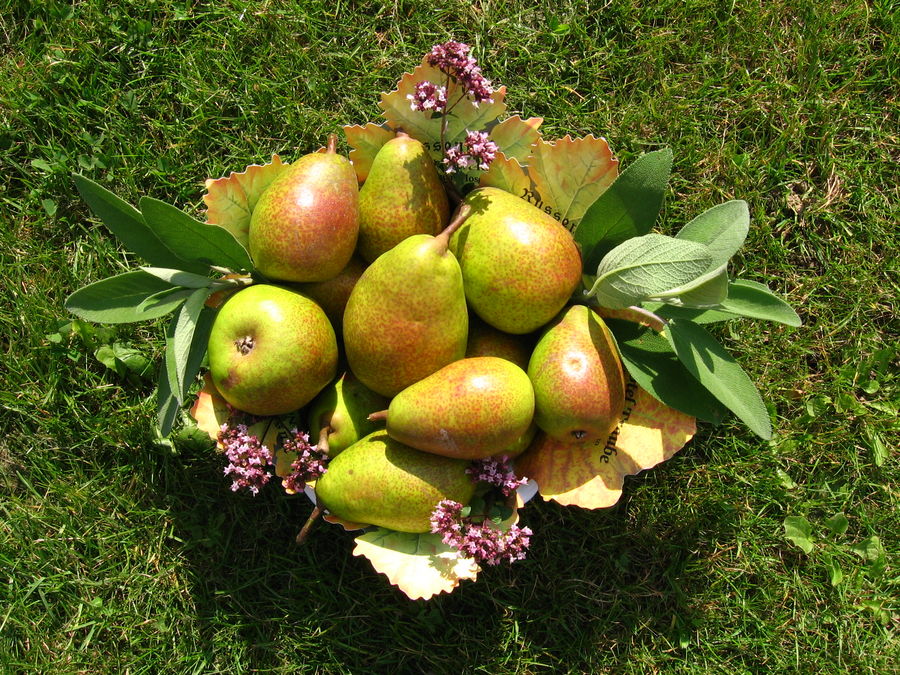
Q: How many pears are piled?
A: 11